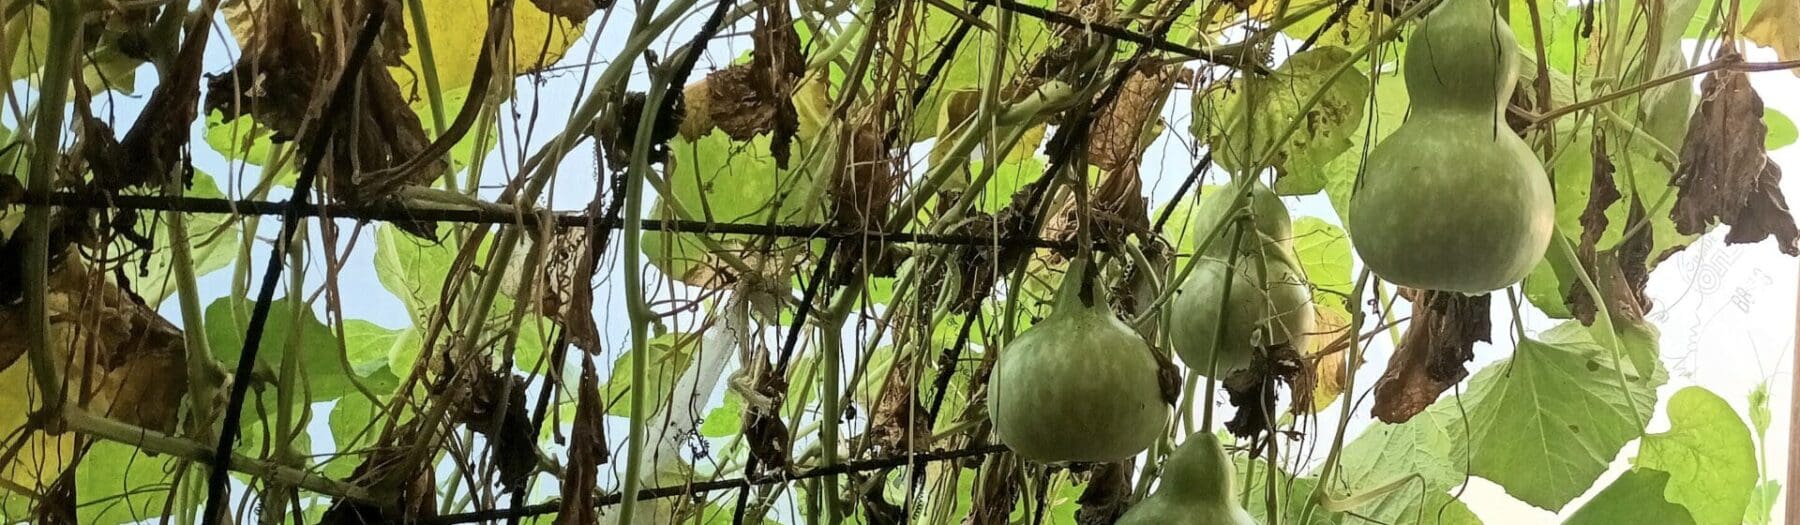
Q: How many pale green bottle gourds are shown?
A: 4